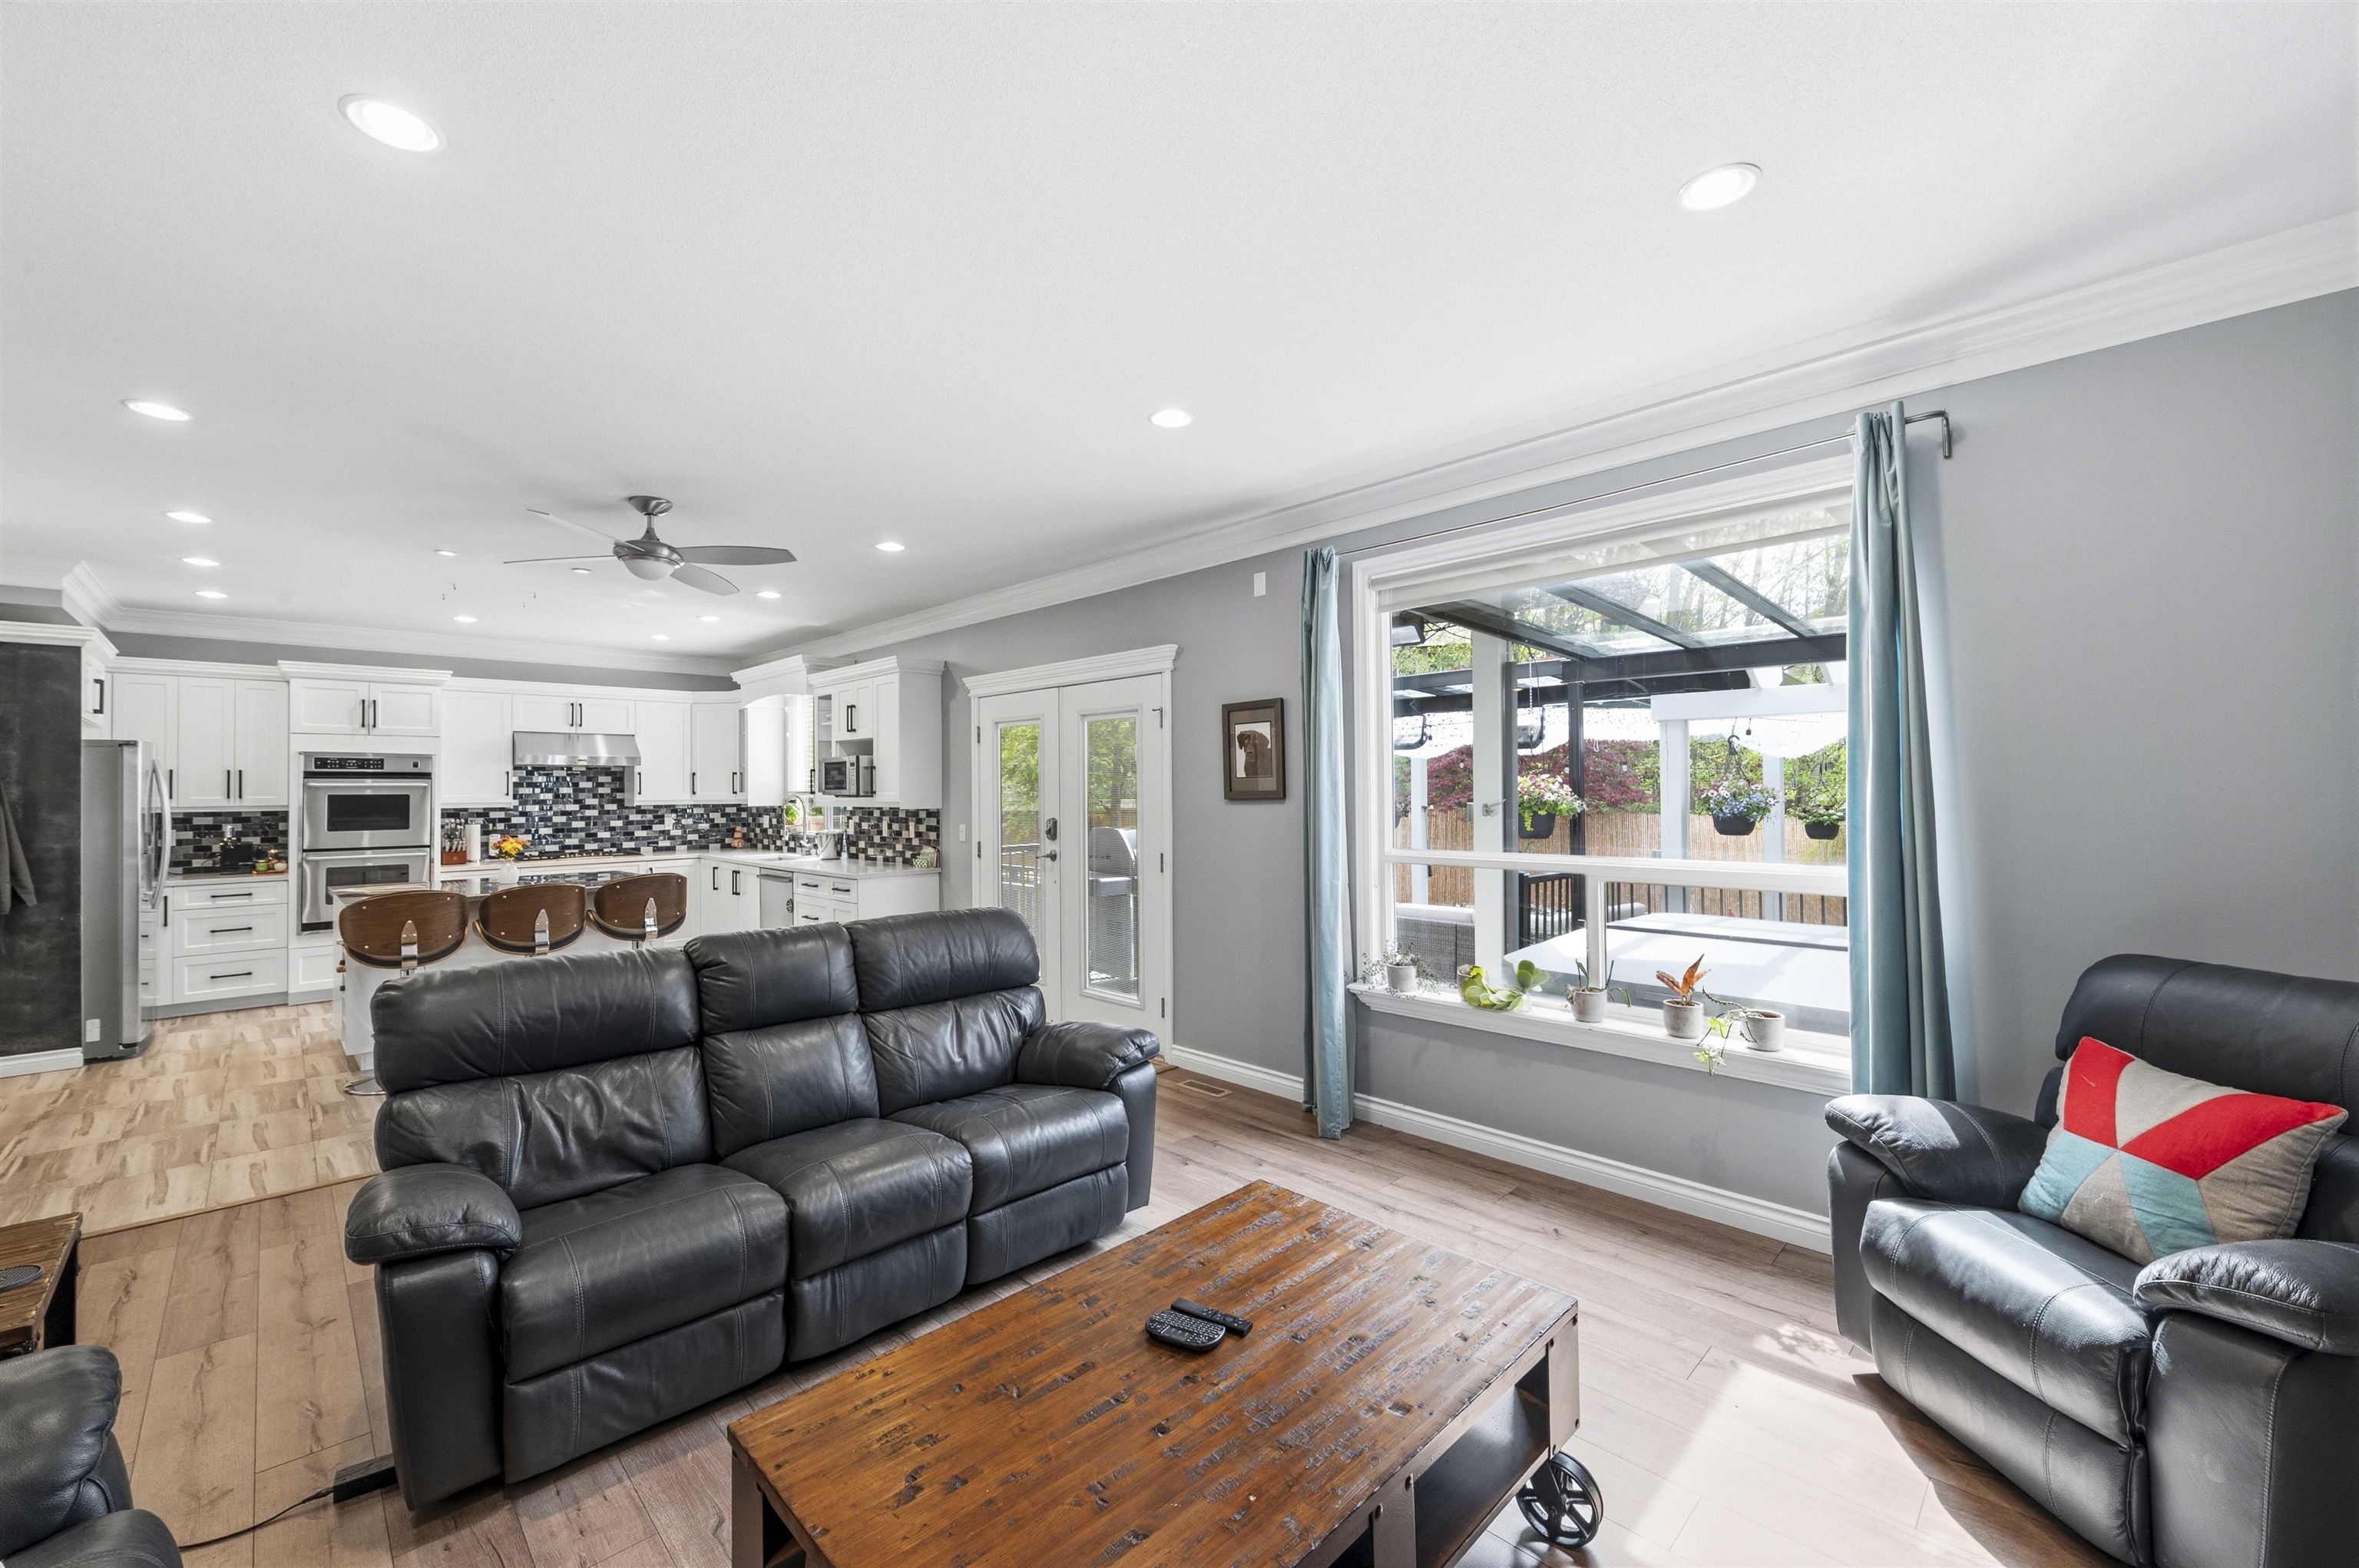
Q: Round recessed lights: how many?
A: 14